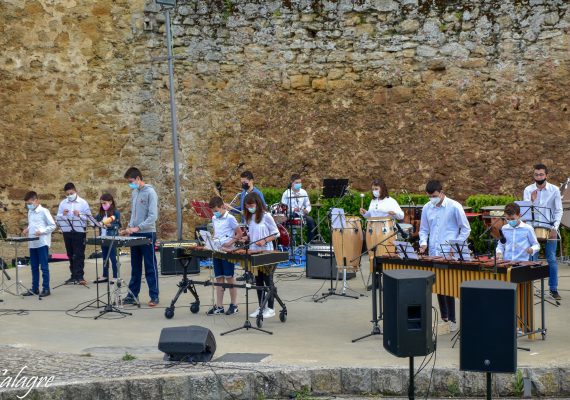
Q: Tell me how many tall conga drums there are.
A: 2